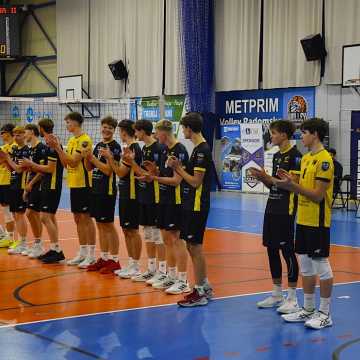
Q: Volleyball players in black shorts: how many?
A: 12